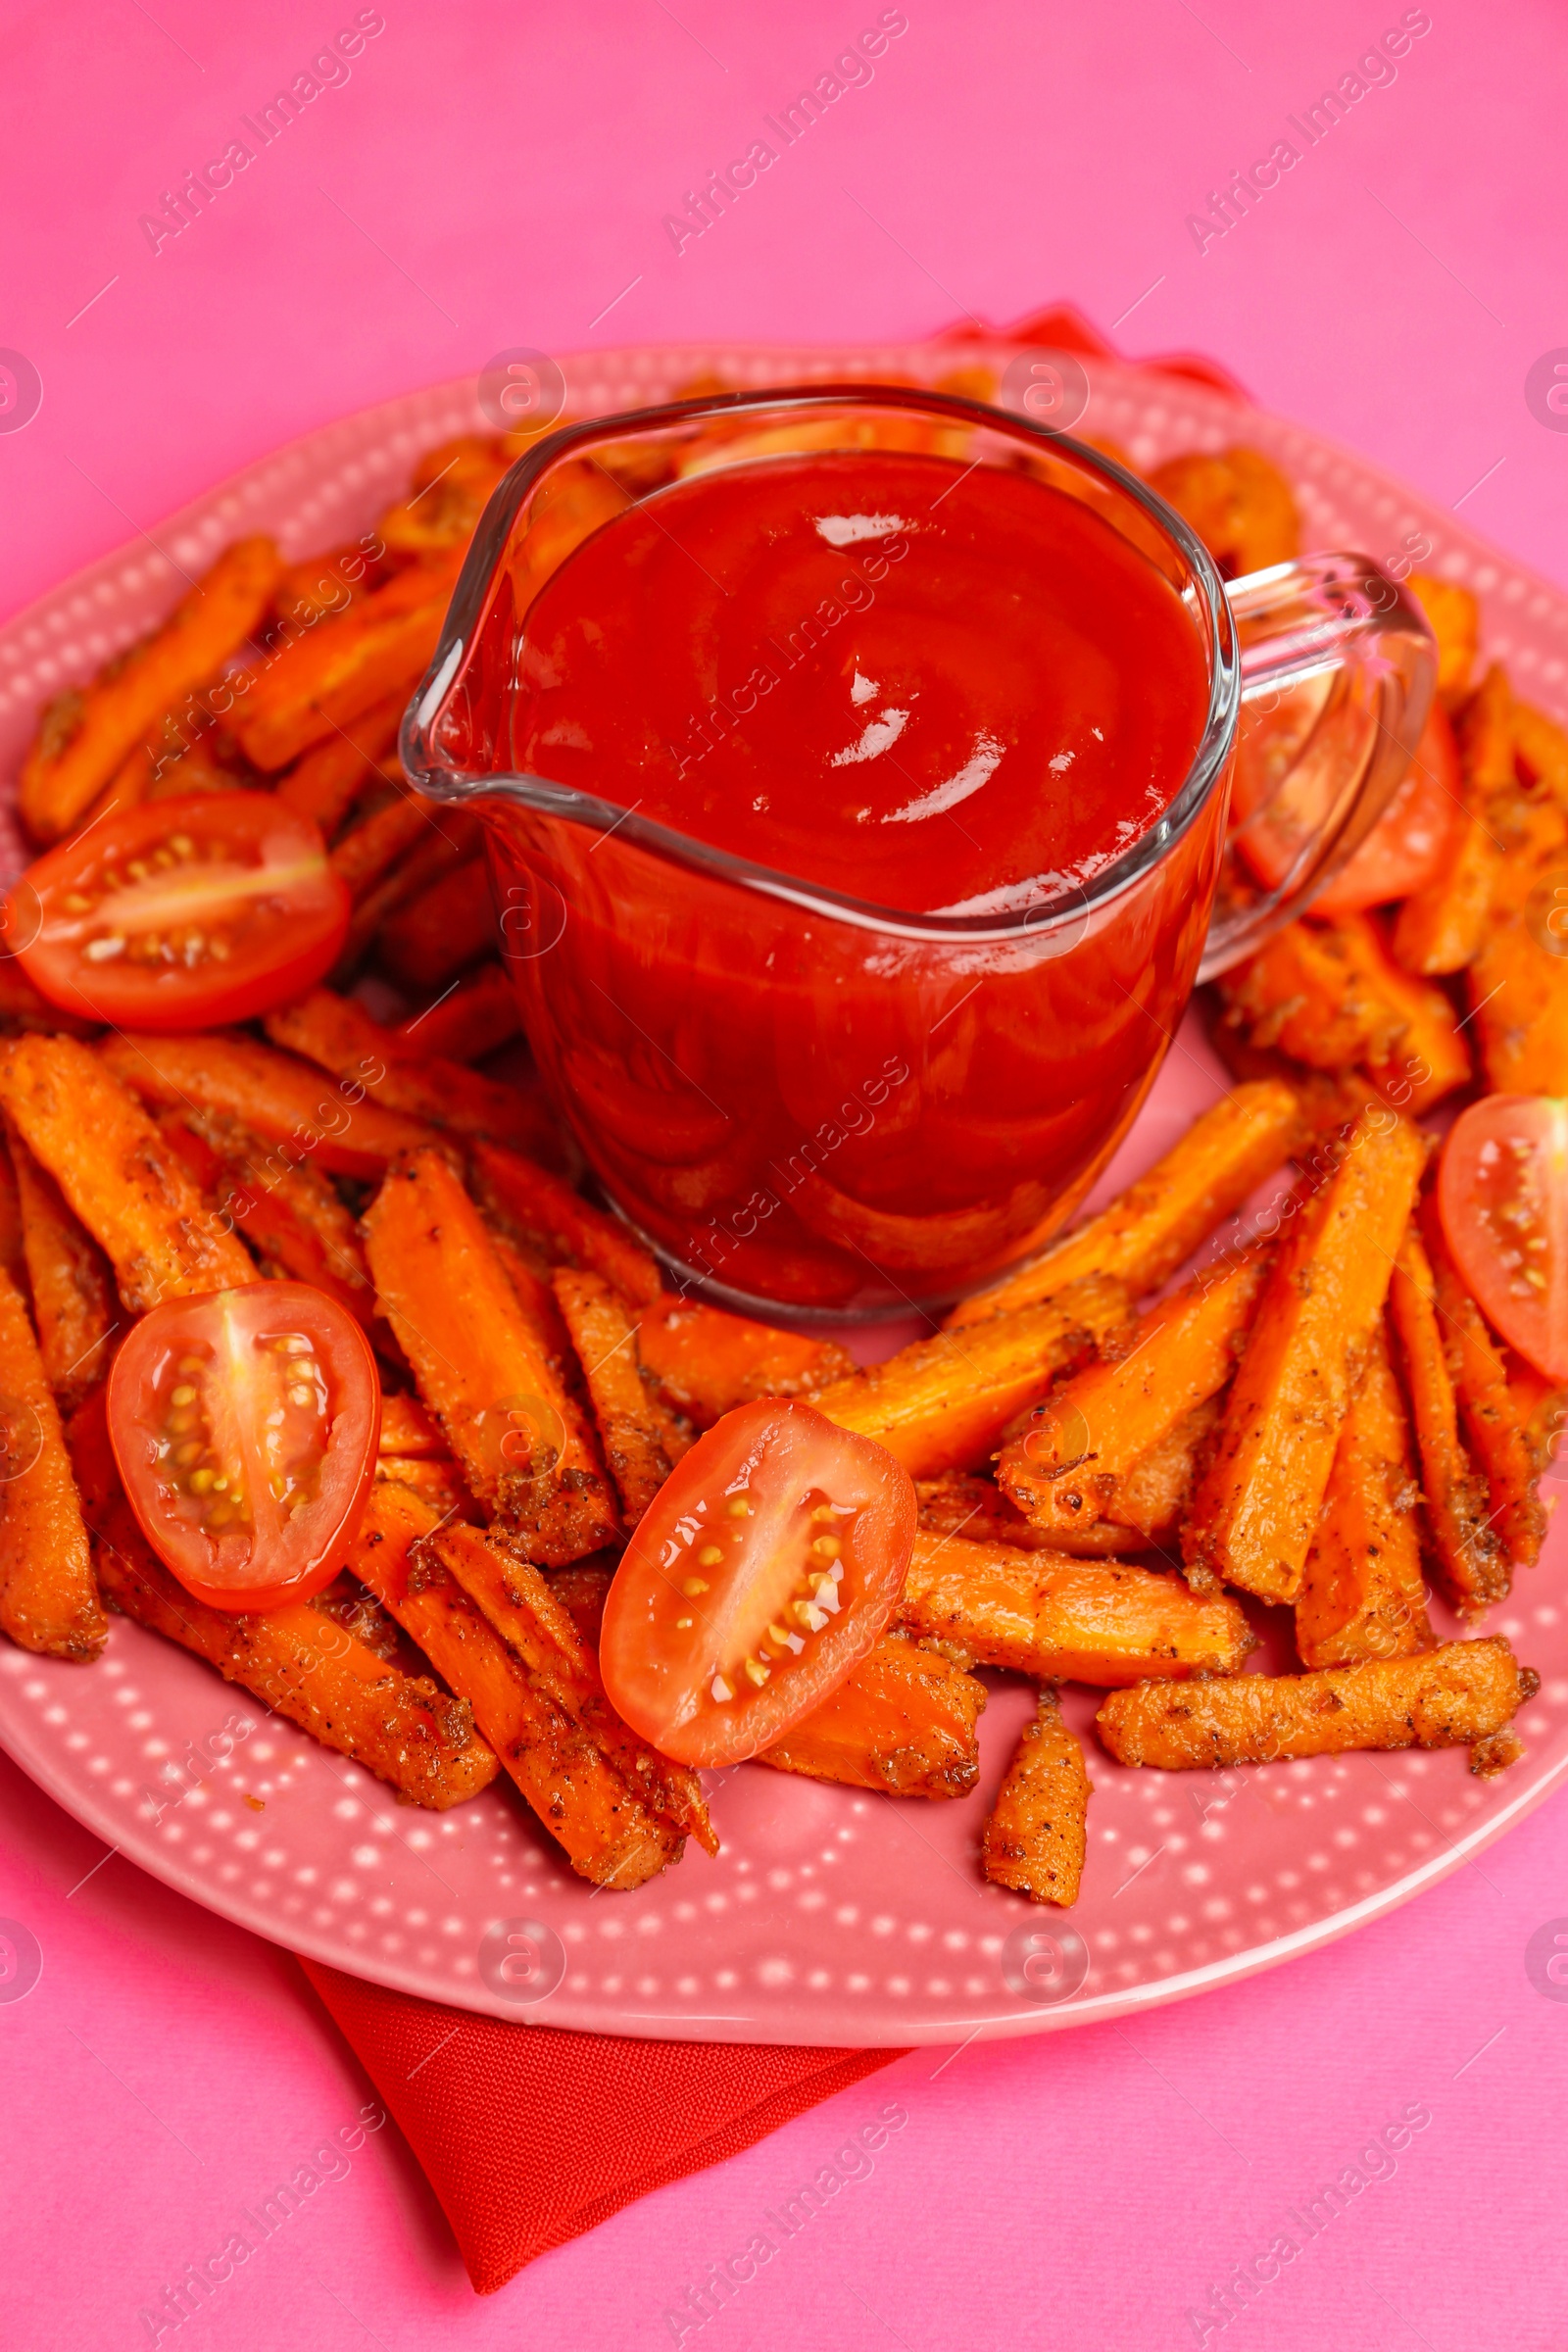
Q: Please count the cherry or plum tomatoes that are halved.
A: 5